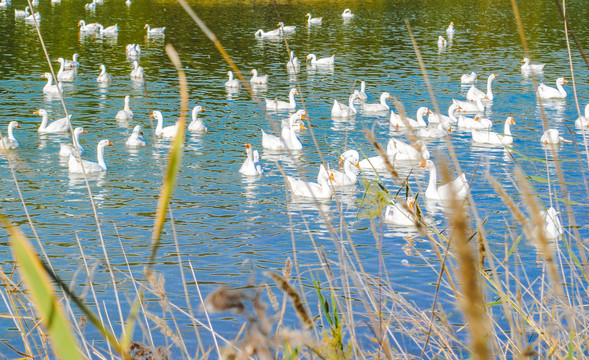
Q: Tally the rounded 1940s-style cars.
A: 0